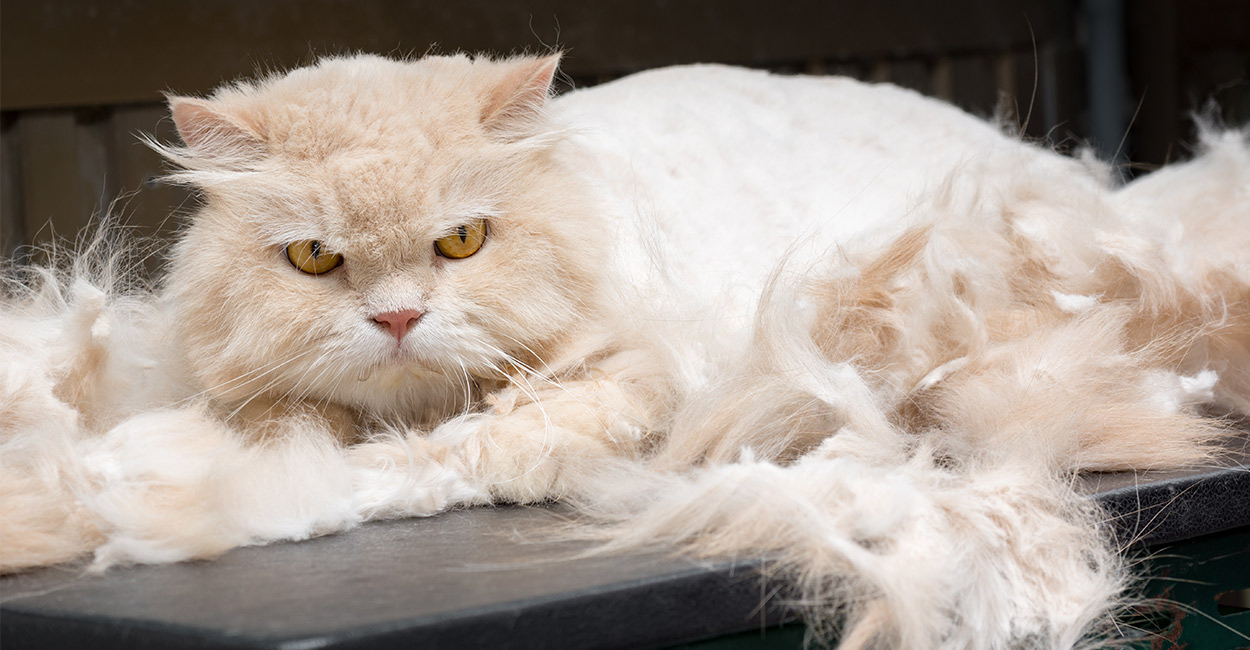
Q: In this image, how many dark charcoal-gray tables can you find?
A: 1